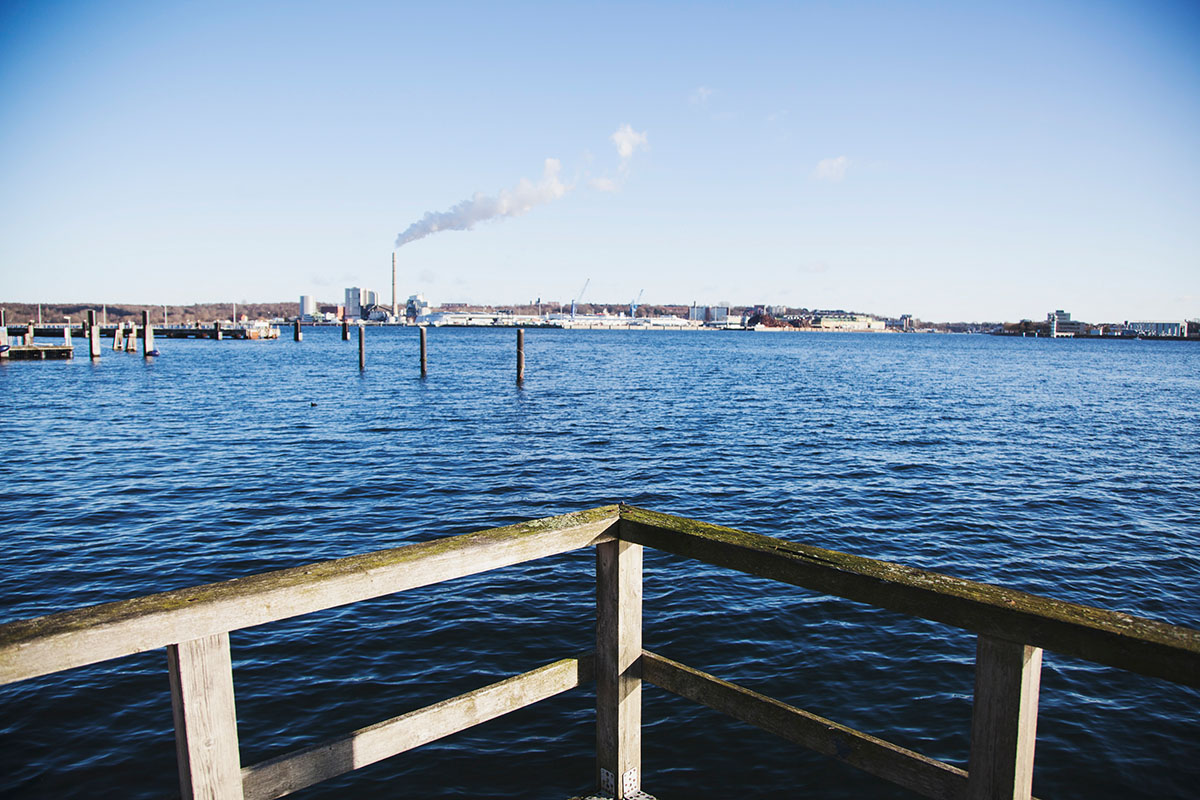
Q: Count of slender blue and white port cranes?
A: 2